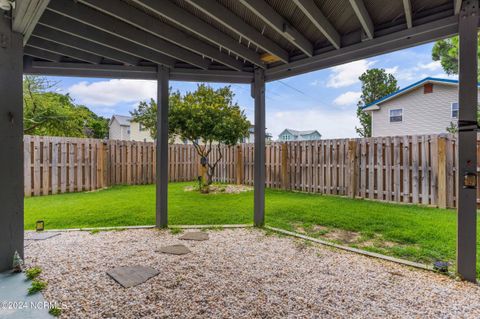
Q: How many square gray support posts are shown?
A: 4